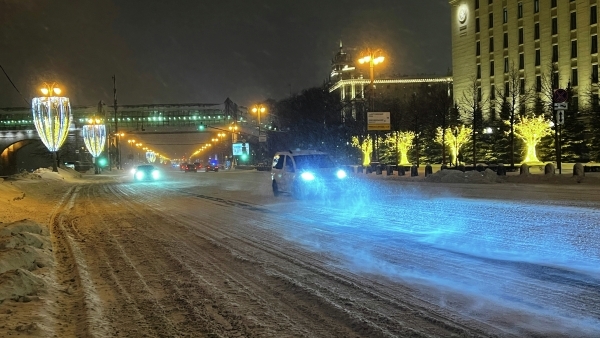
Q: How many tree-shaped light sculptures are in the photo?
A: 4